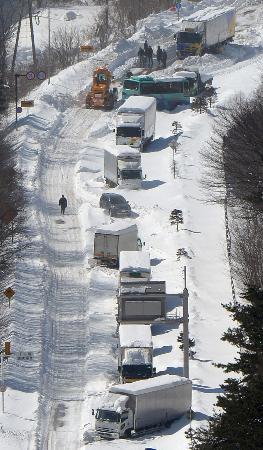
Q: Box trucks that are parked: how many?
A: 7